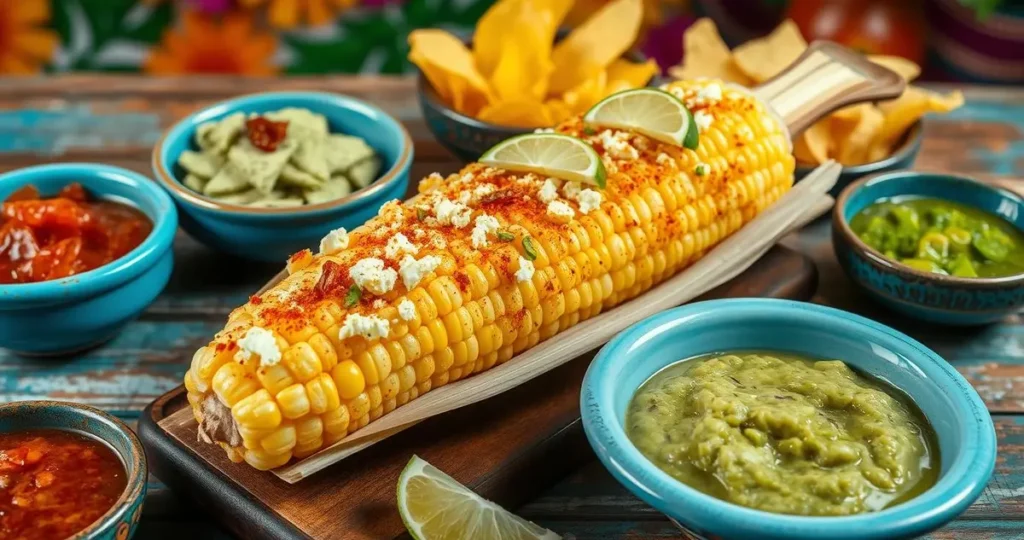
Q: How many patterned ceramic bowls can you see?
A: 2